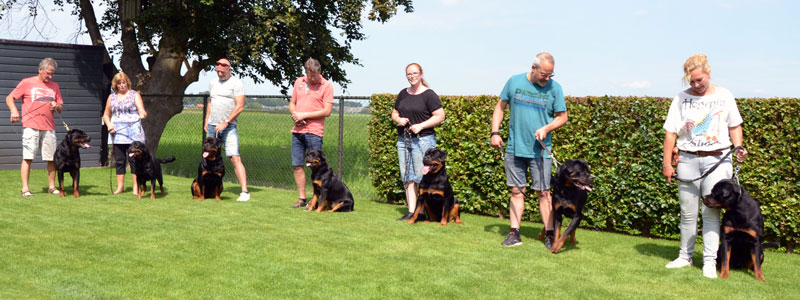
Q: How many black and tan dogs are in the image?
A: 7